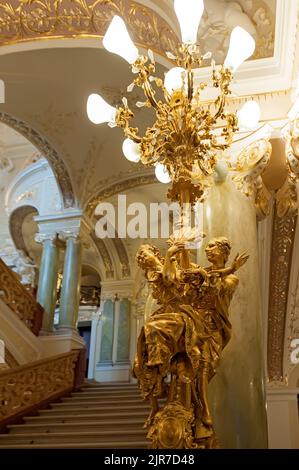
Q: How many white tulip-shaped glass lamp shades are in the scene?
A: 8